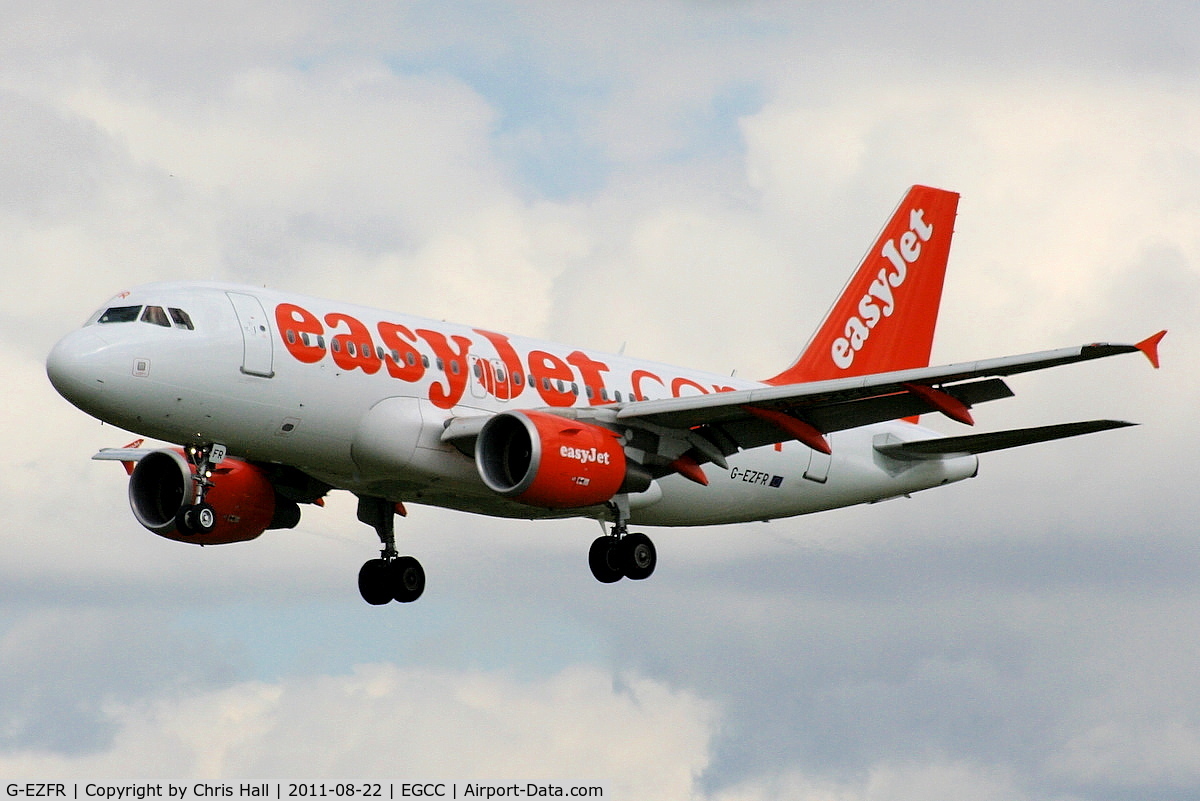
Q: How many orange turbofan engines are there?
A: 2